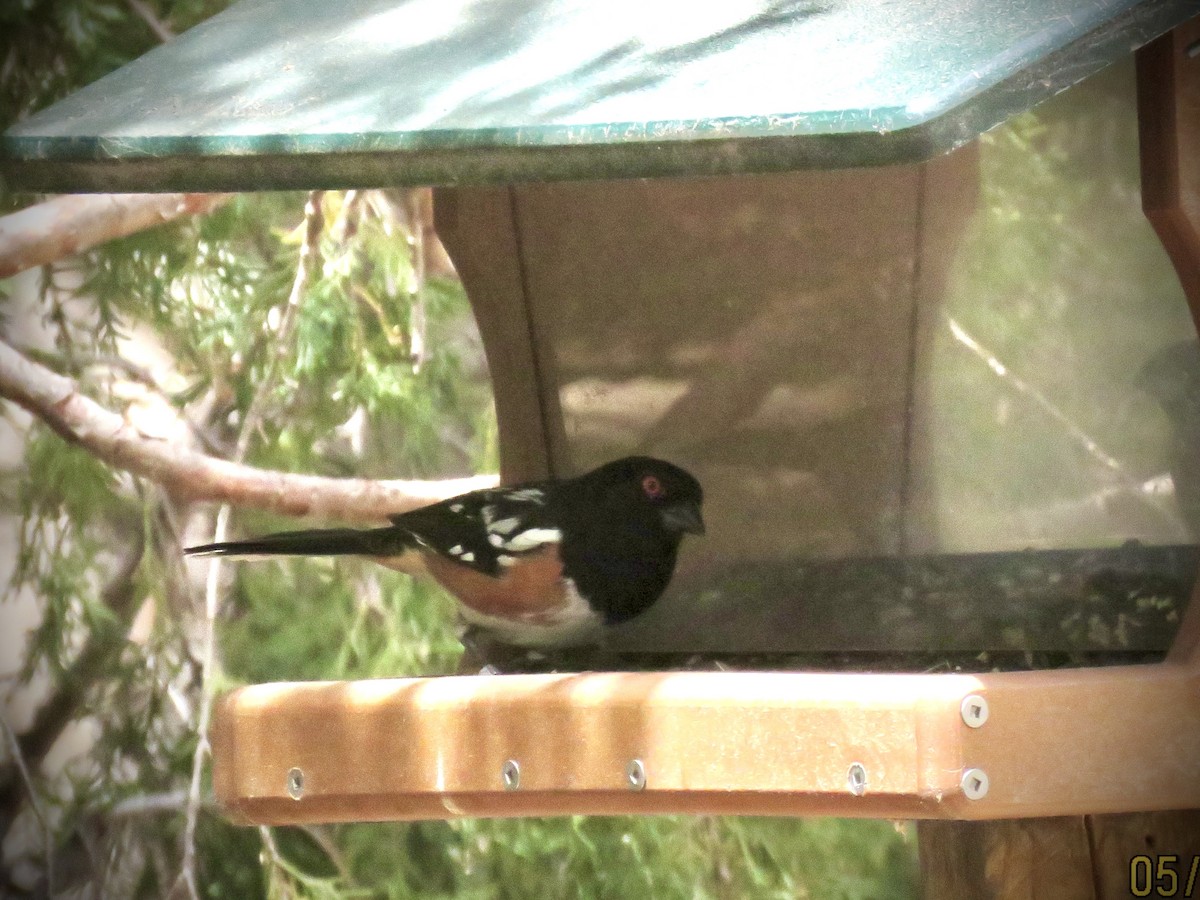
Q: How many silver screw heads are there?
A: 6